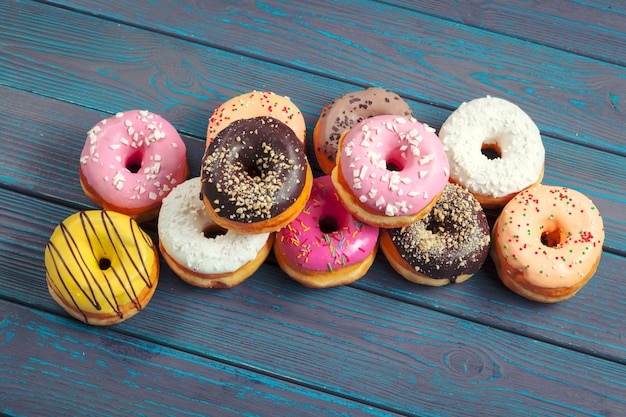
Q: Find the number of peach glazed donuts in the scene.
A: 2